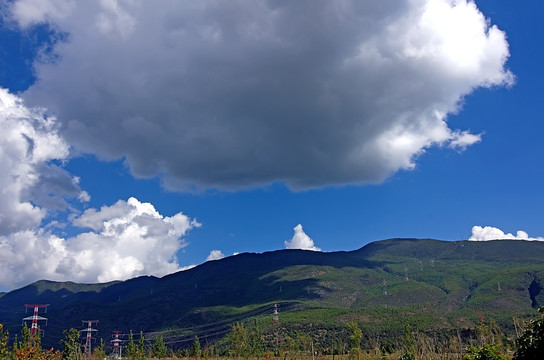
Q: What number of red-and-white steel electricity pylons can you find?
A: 4